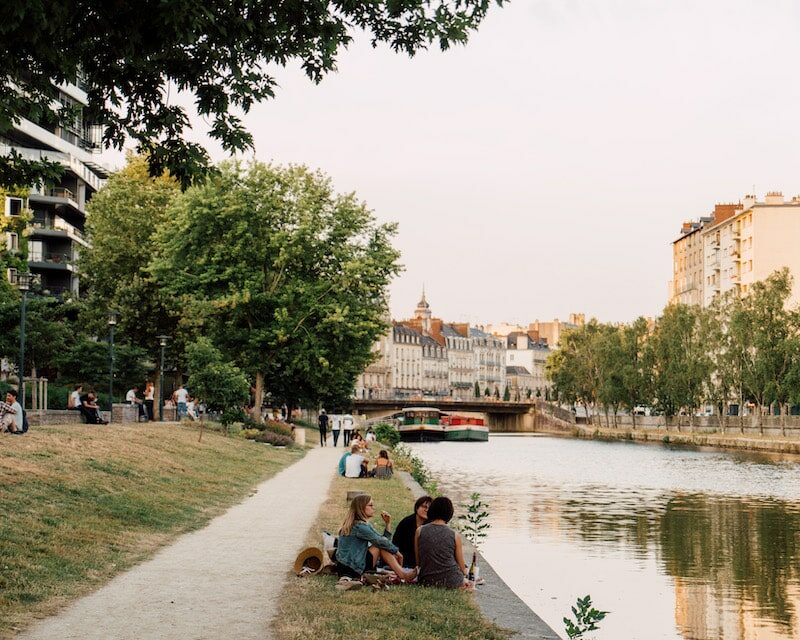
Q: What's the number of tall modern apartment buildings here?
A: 1